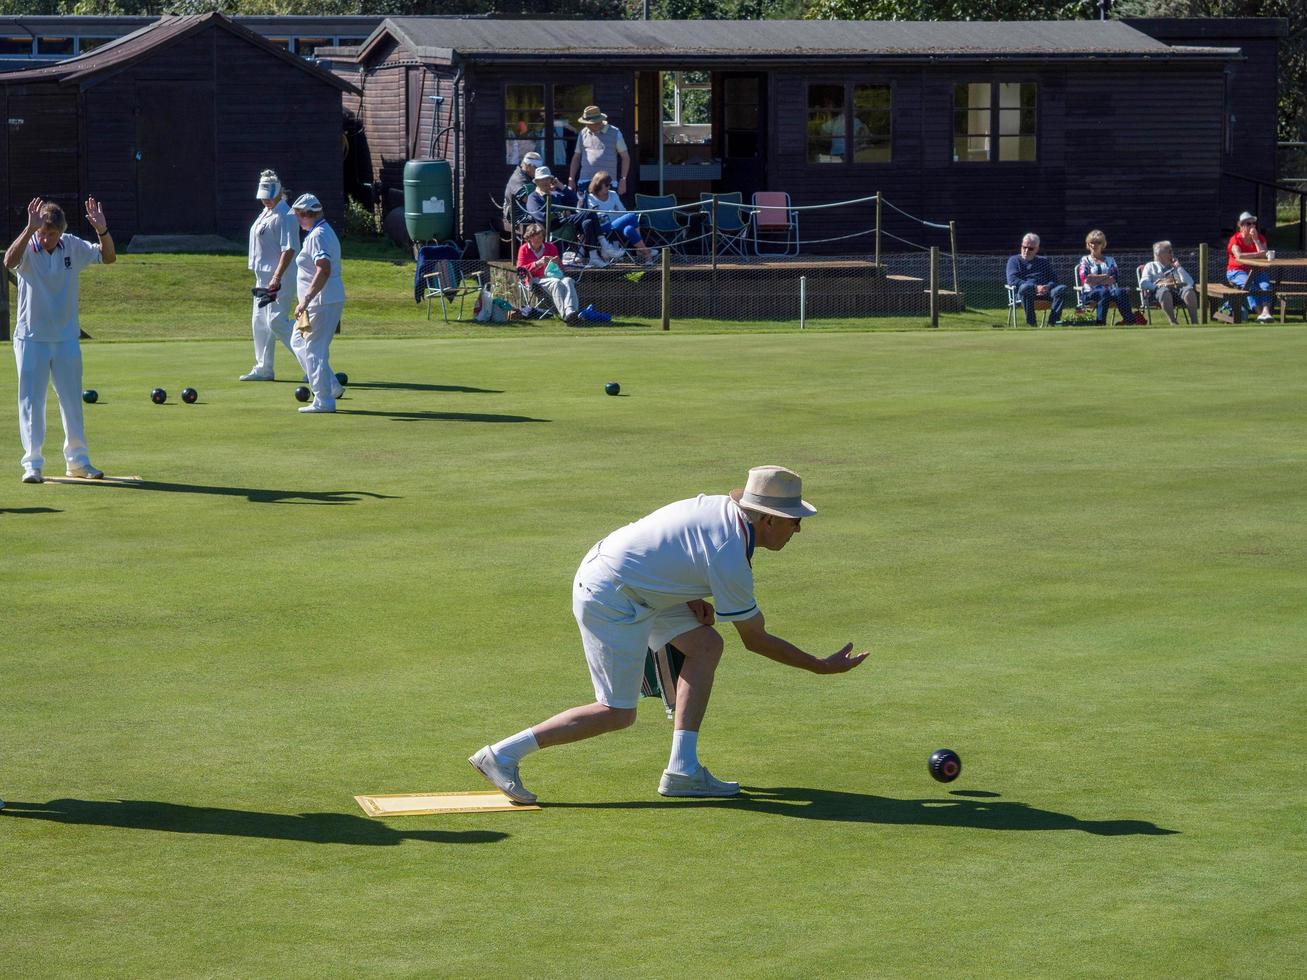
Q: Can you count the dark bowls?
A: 7